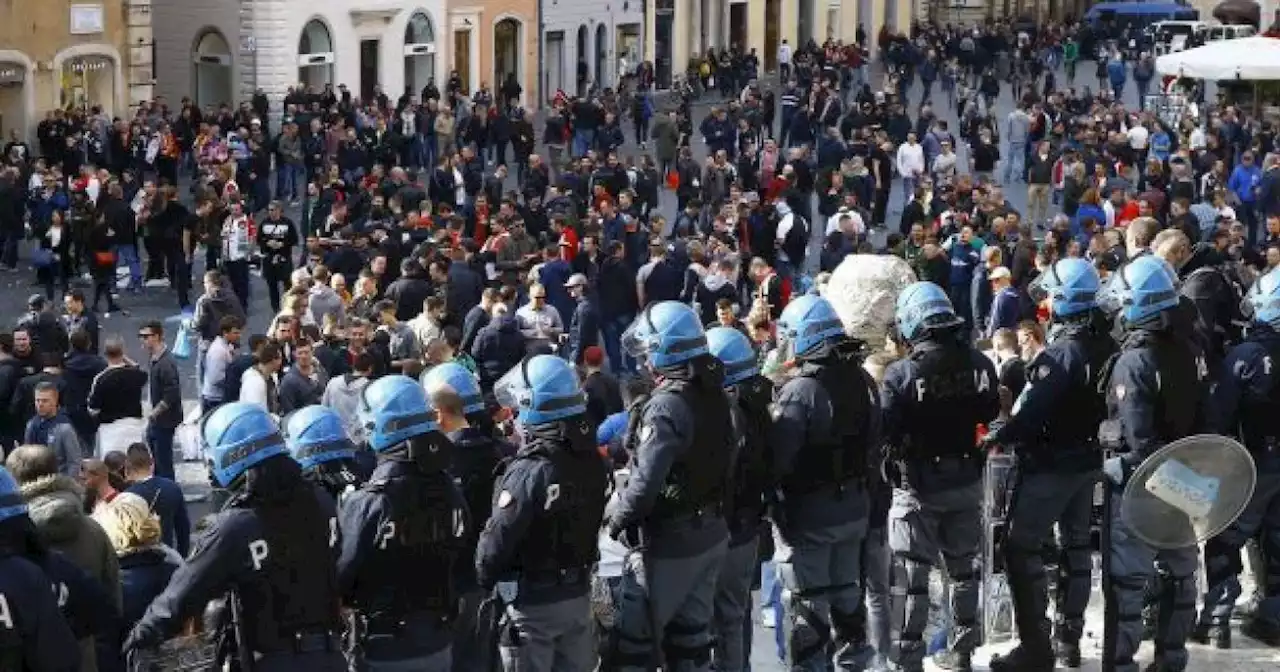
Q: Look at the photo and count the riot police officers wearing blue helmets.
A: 13